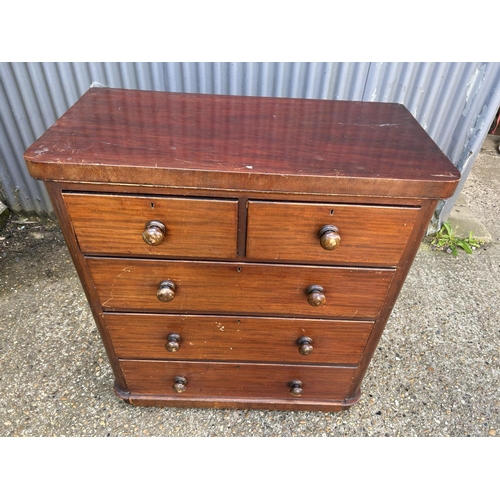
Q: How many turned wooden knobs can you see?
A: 8